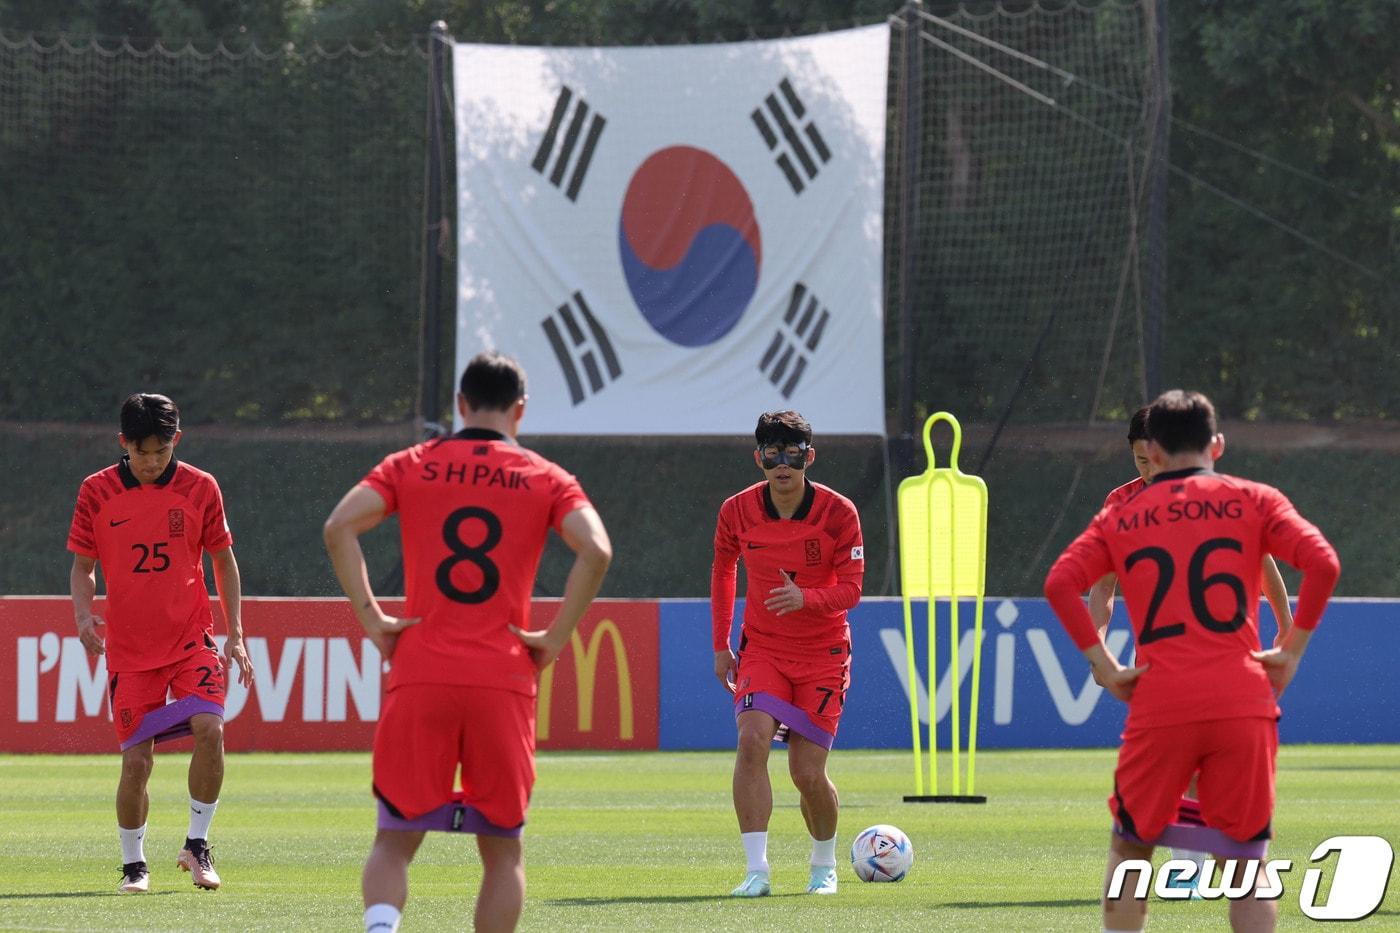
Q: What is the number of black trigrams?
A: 4